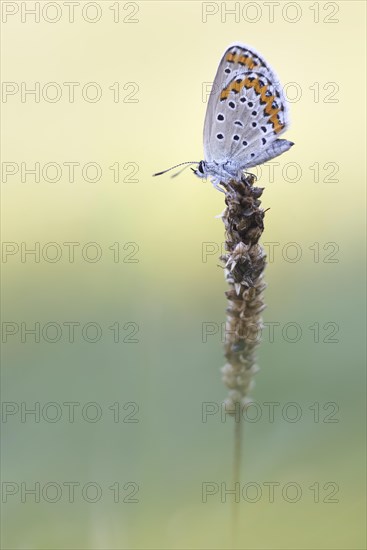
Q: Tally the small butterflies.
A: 1